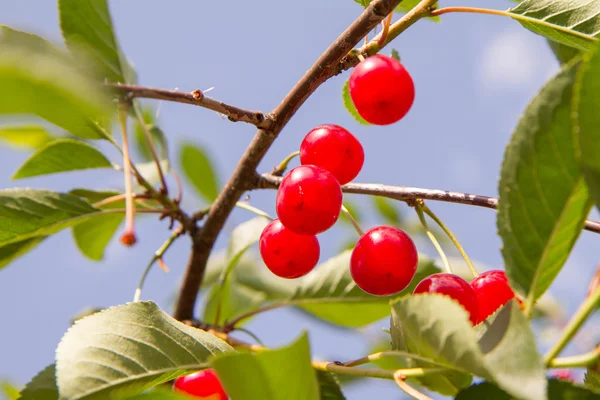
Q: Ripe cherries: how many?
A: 8